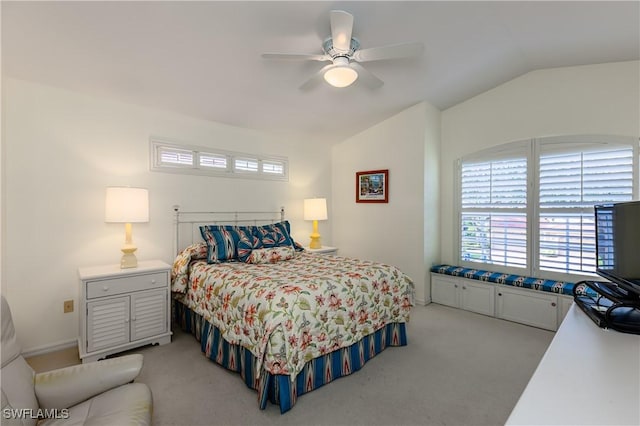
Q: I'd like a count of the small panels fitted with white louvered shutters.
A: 4